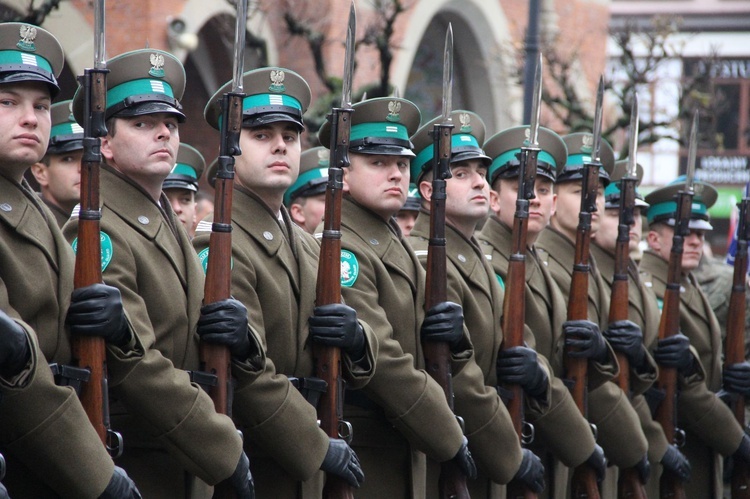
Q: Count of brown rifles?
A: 9